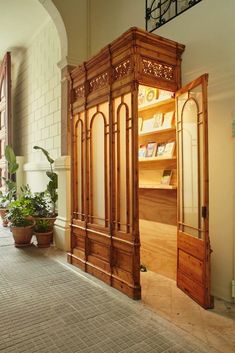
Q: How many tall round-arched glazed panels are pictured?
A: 4